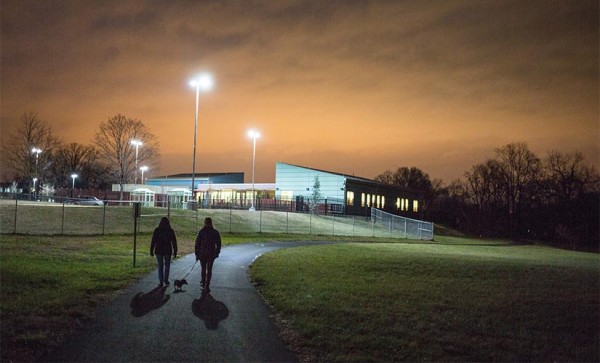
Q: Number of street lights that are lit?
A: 7